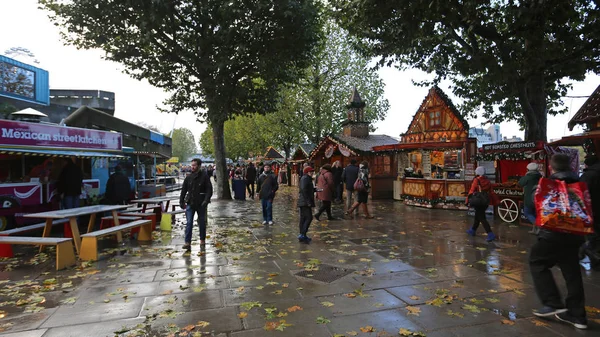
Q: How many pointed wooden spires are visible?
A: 1